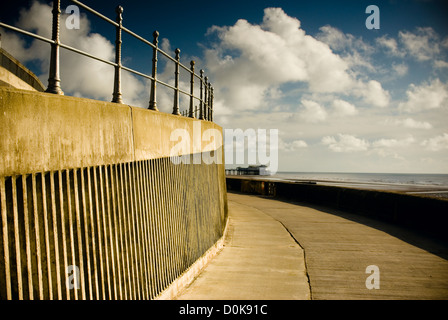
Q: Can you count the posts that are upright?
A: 9